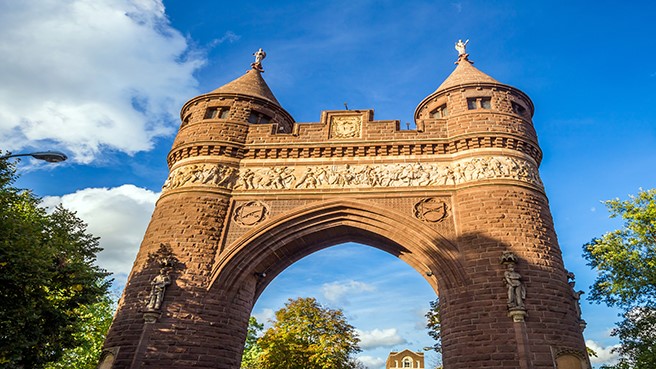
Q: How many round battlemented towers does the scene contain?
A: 2